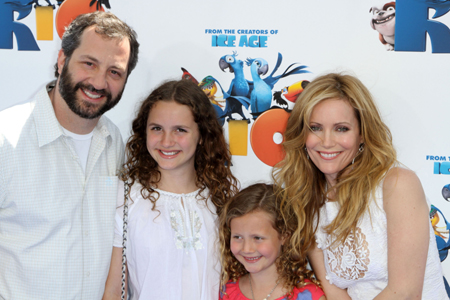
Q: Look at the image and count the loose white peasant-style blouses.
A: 1